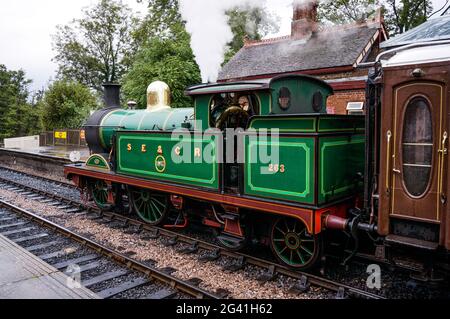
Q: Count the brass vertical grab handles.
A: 2